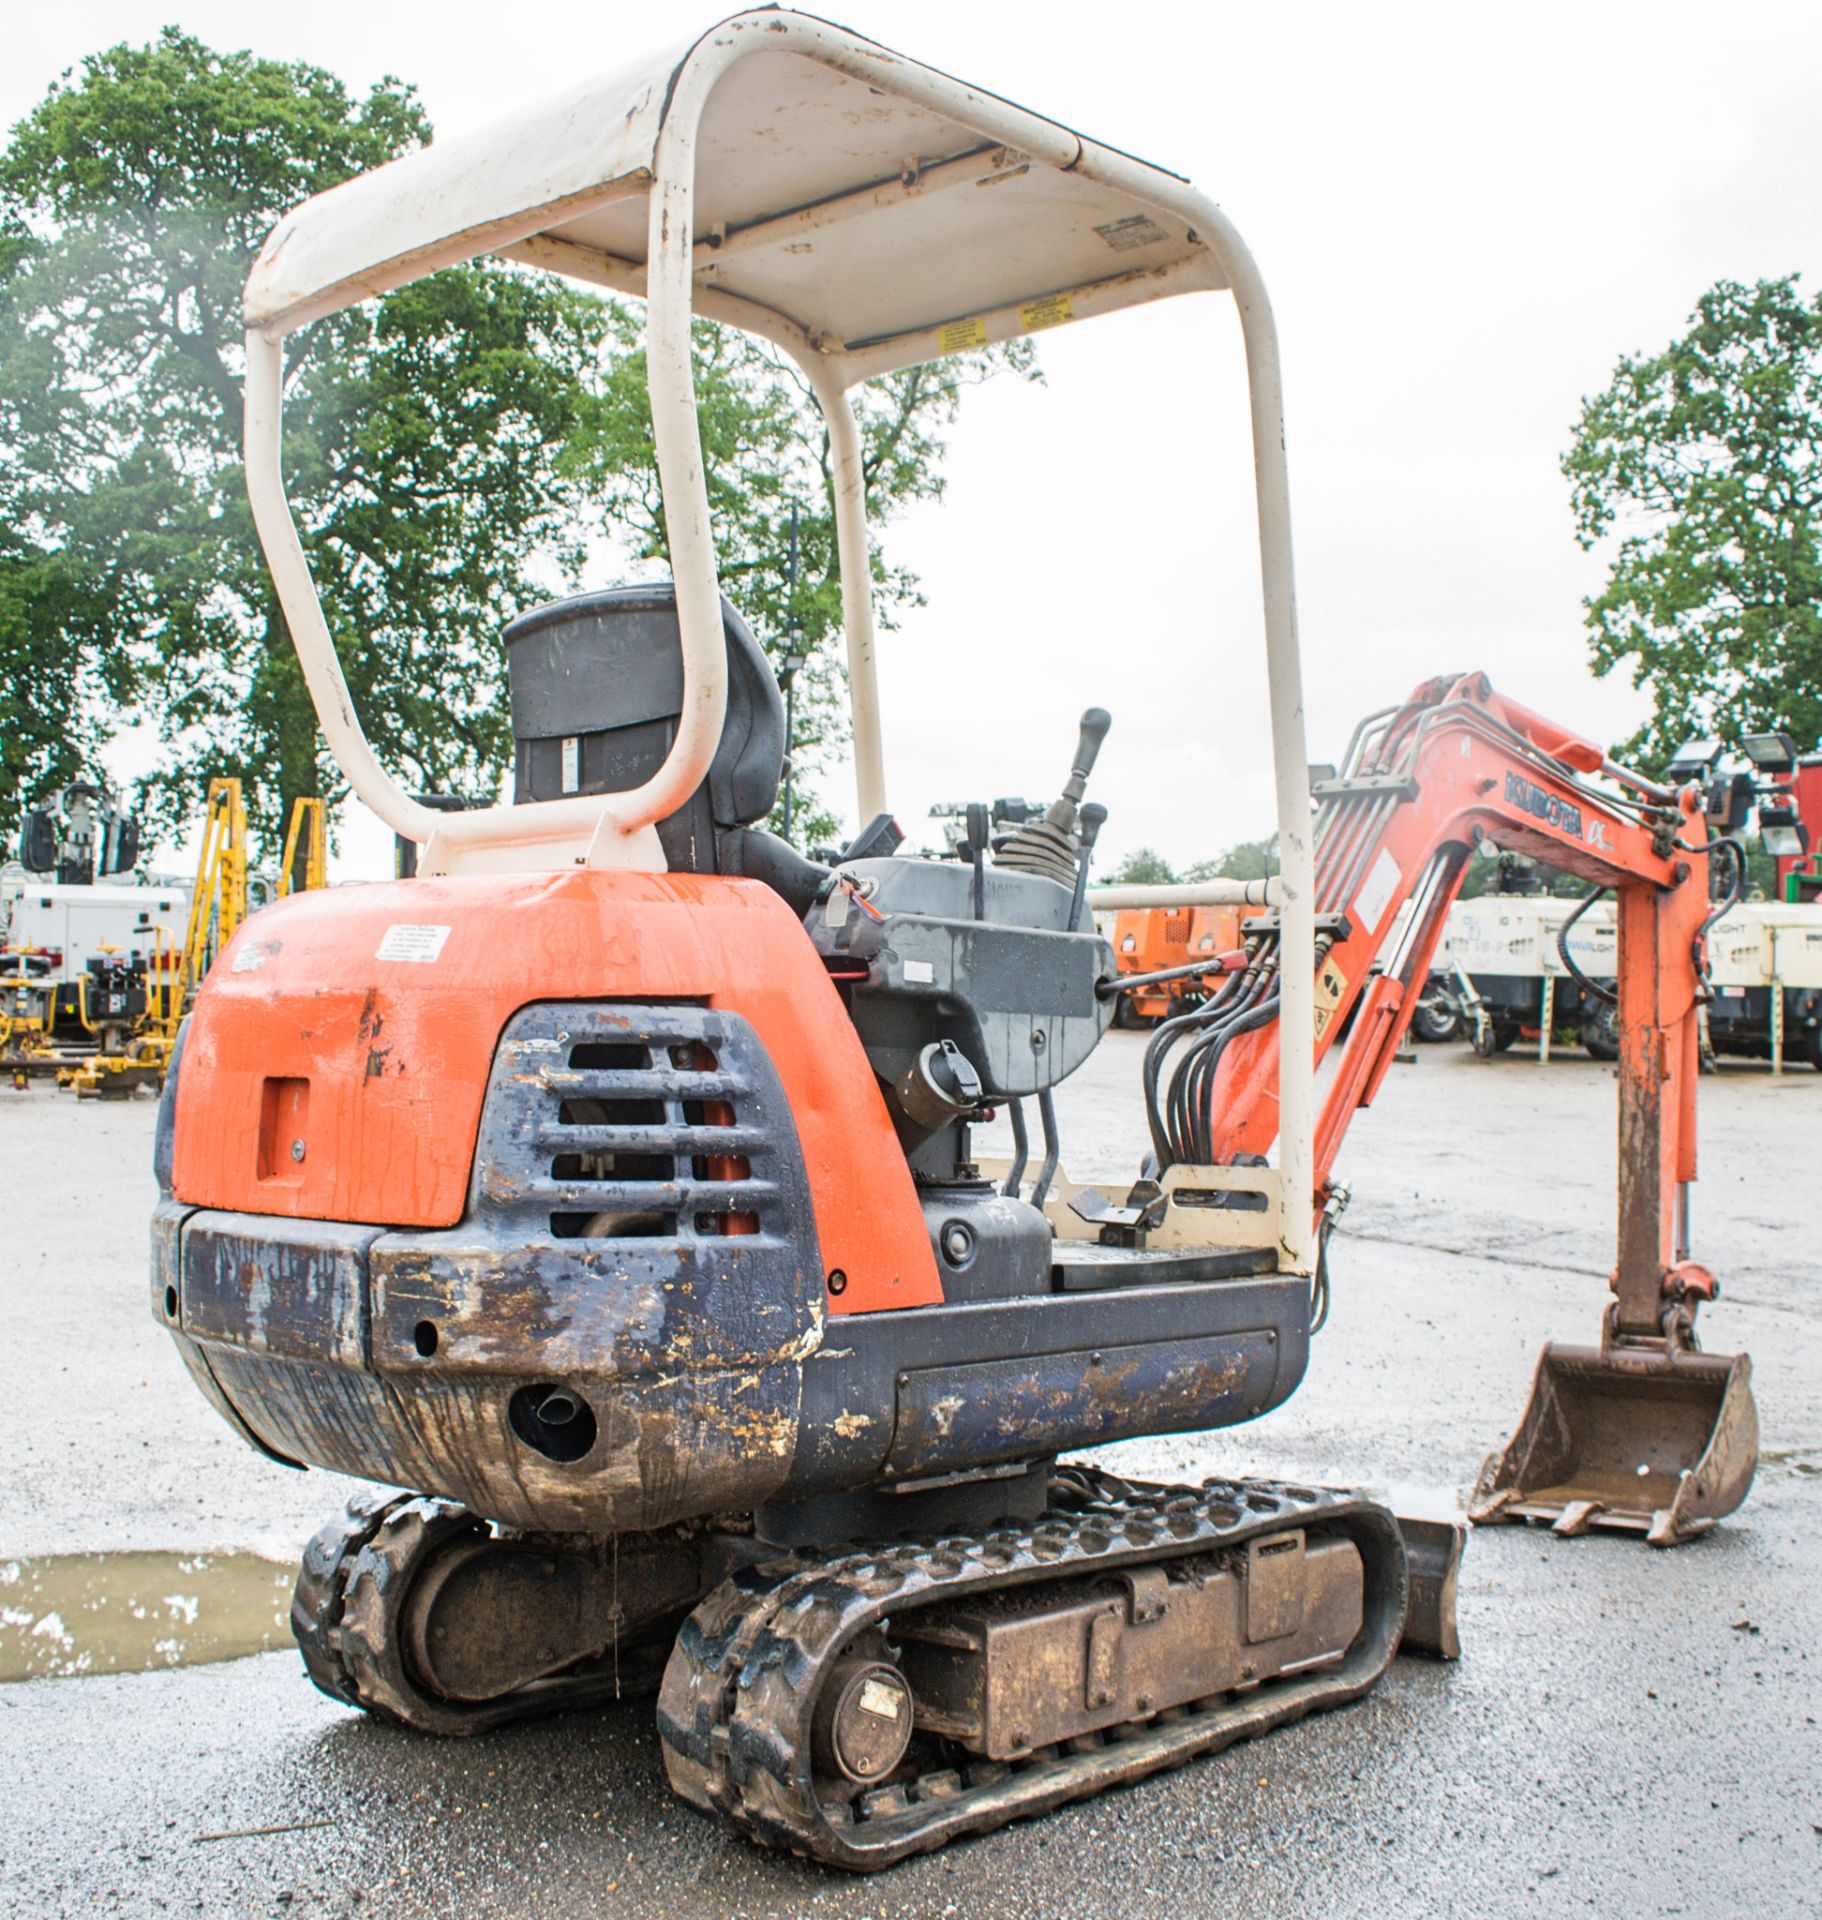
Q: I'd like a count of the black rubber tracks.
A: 2